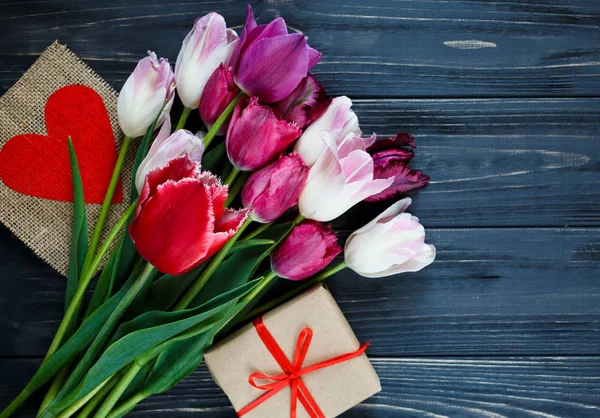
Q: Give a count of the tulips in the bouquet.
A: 14